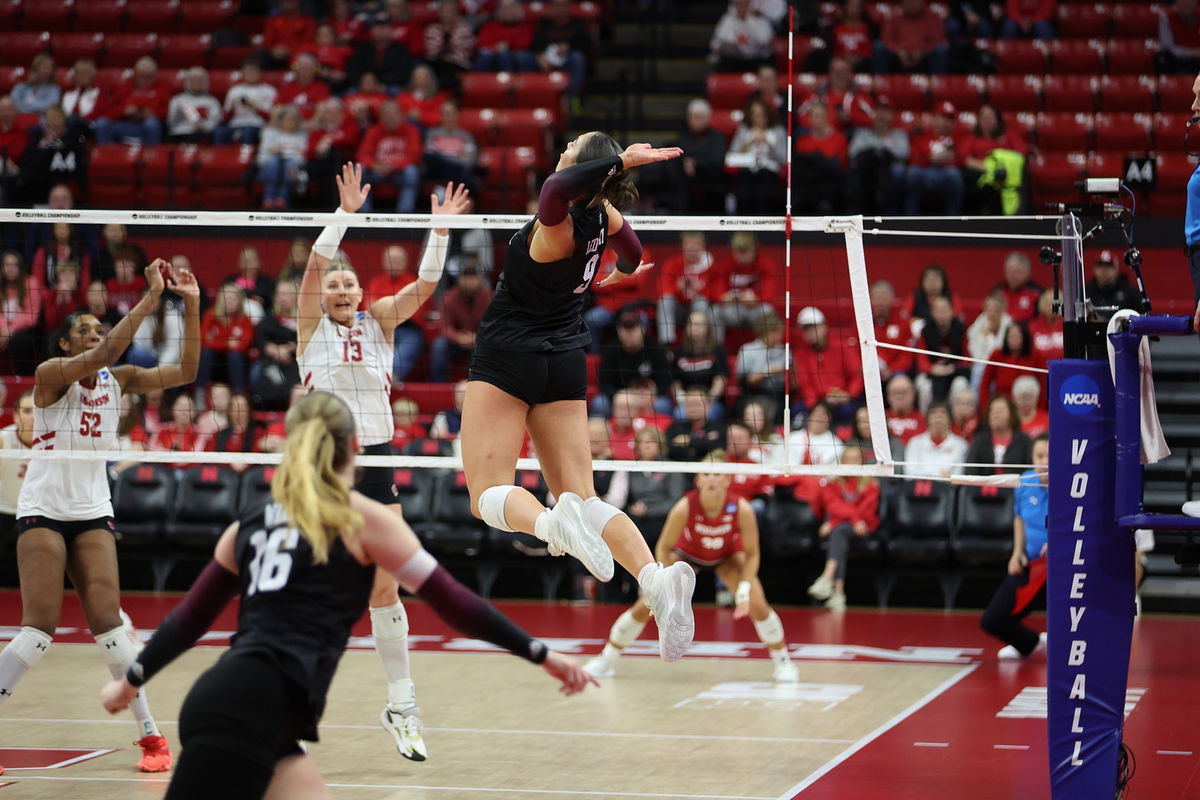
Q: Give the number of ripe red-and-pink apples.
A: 0